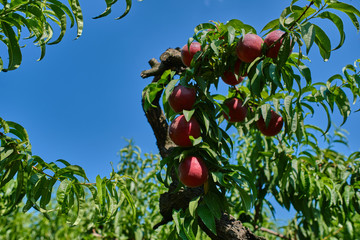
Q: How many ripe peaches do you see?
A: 9